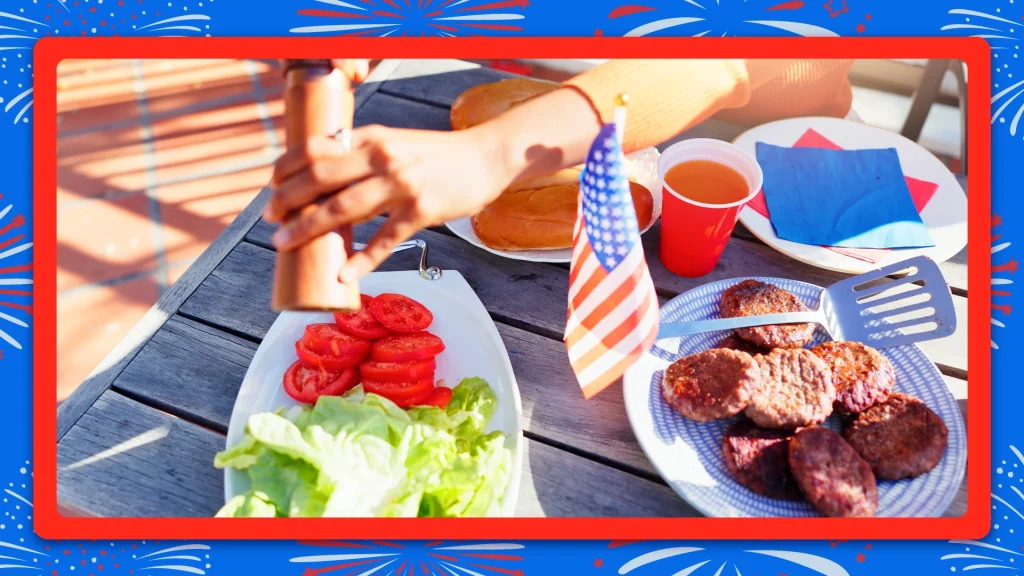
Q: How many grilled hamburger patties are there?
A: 8